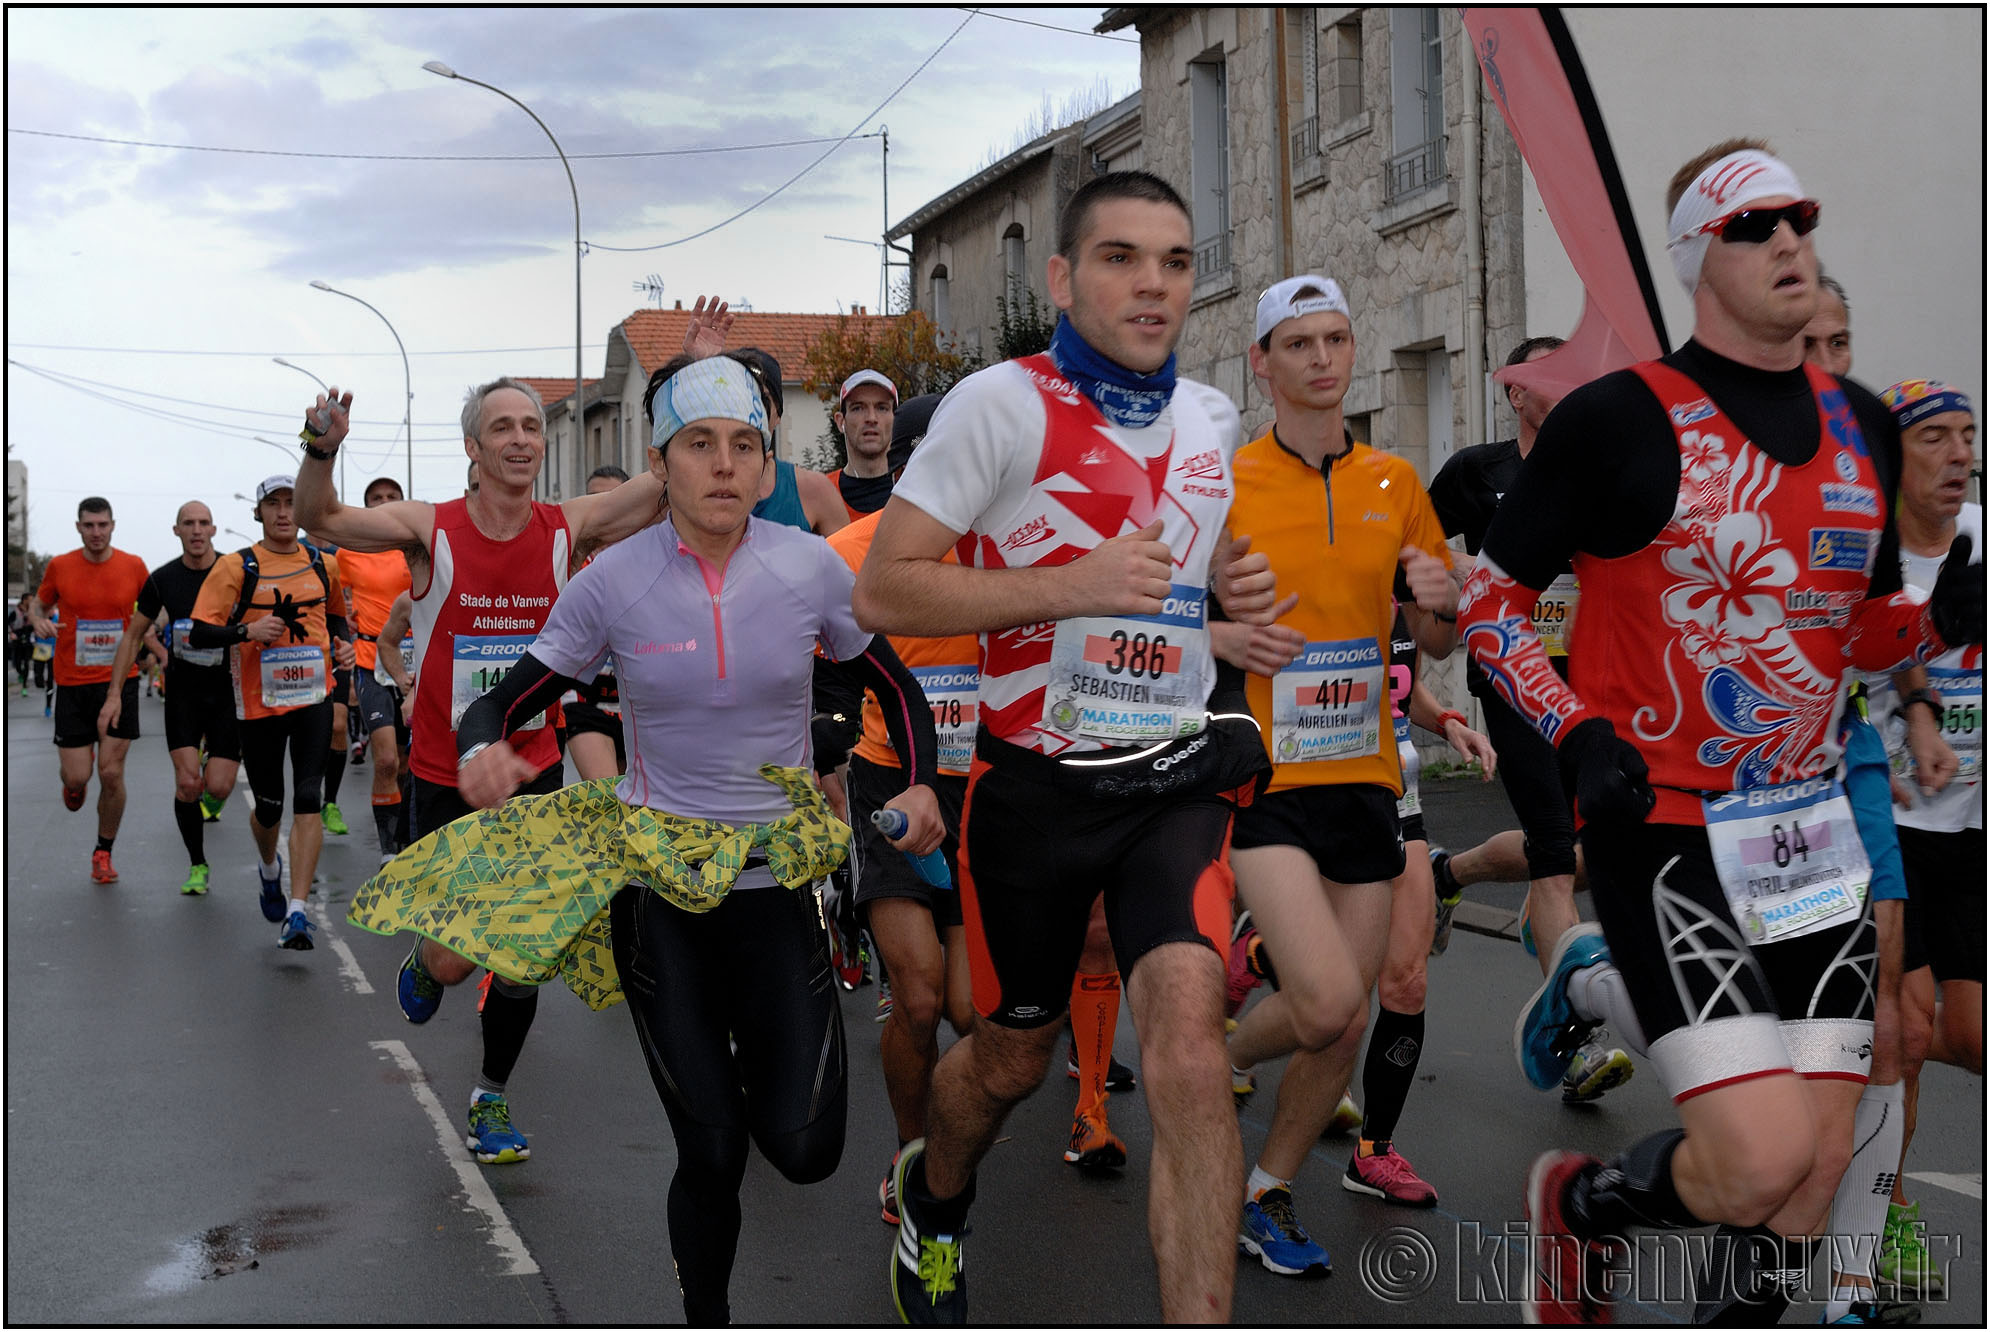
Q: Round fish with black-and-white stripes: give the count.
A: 0